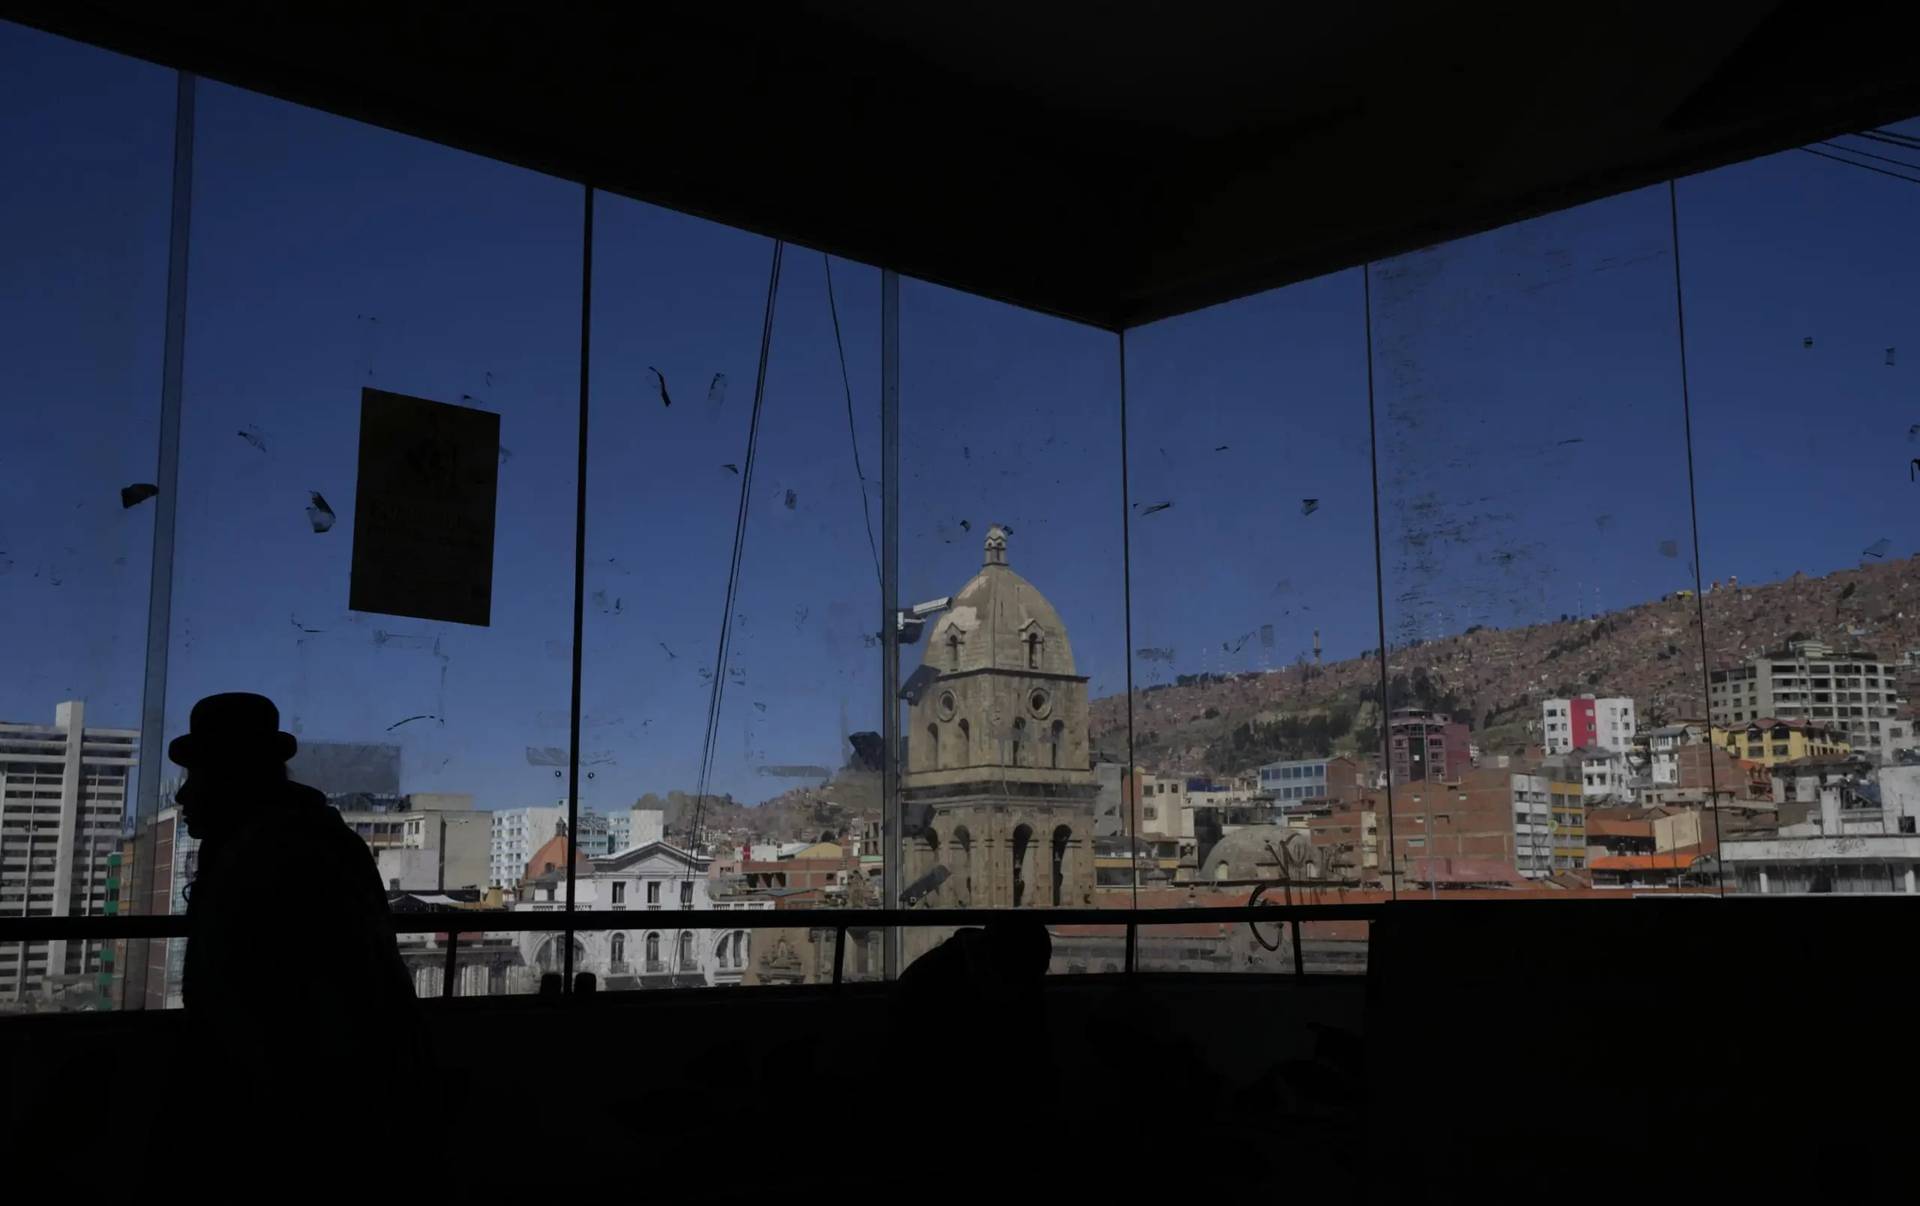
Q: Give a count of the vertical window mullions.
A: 6